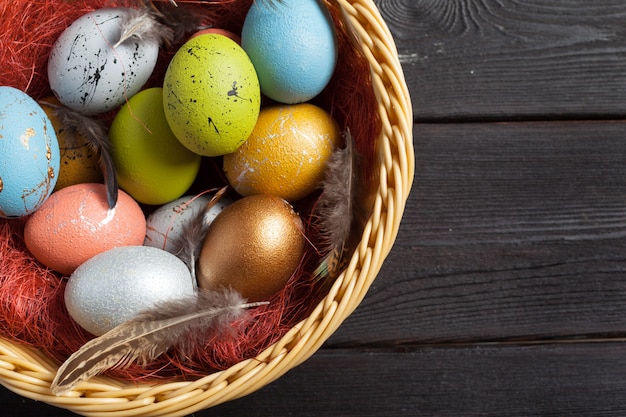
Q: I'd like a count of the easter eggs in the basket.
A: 12